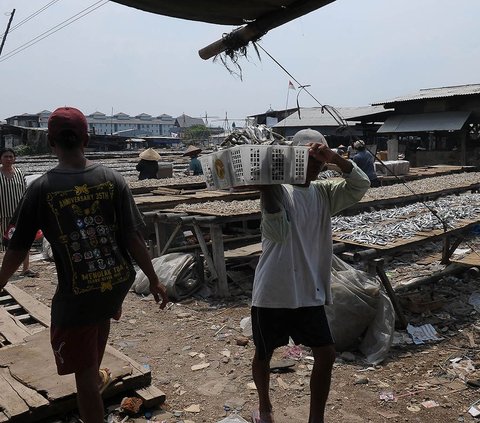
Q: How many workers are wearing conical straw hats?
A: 2